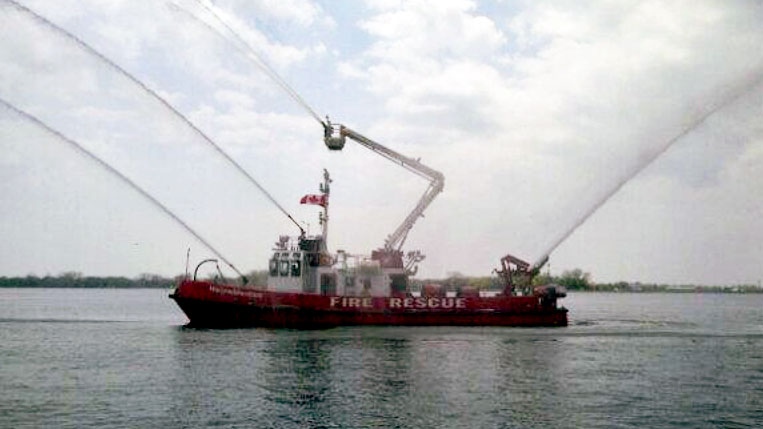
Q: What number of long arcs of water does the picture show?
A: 4